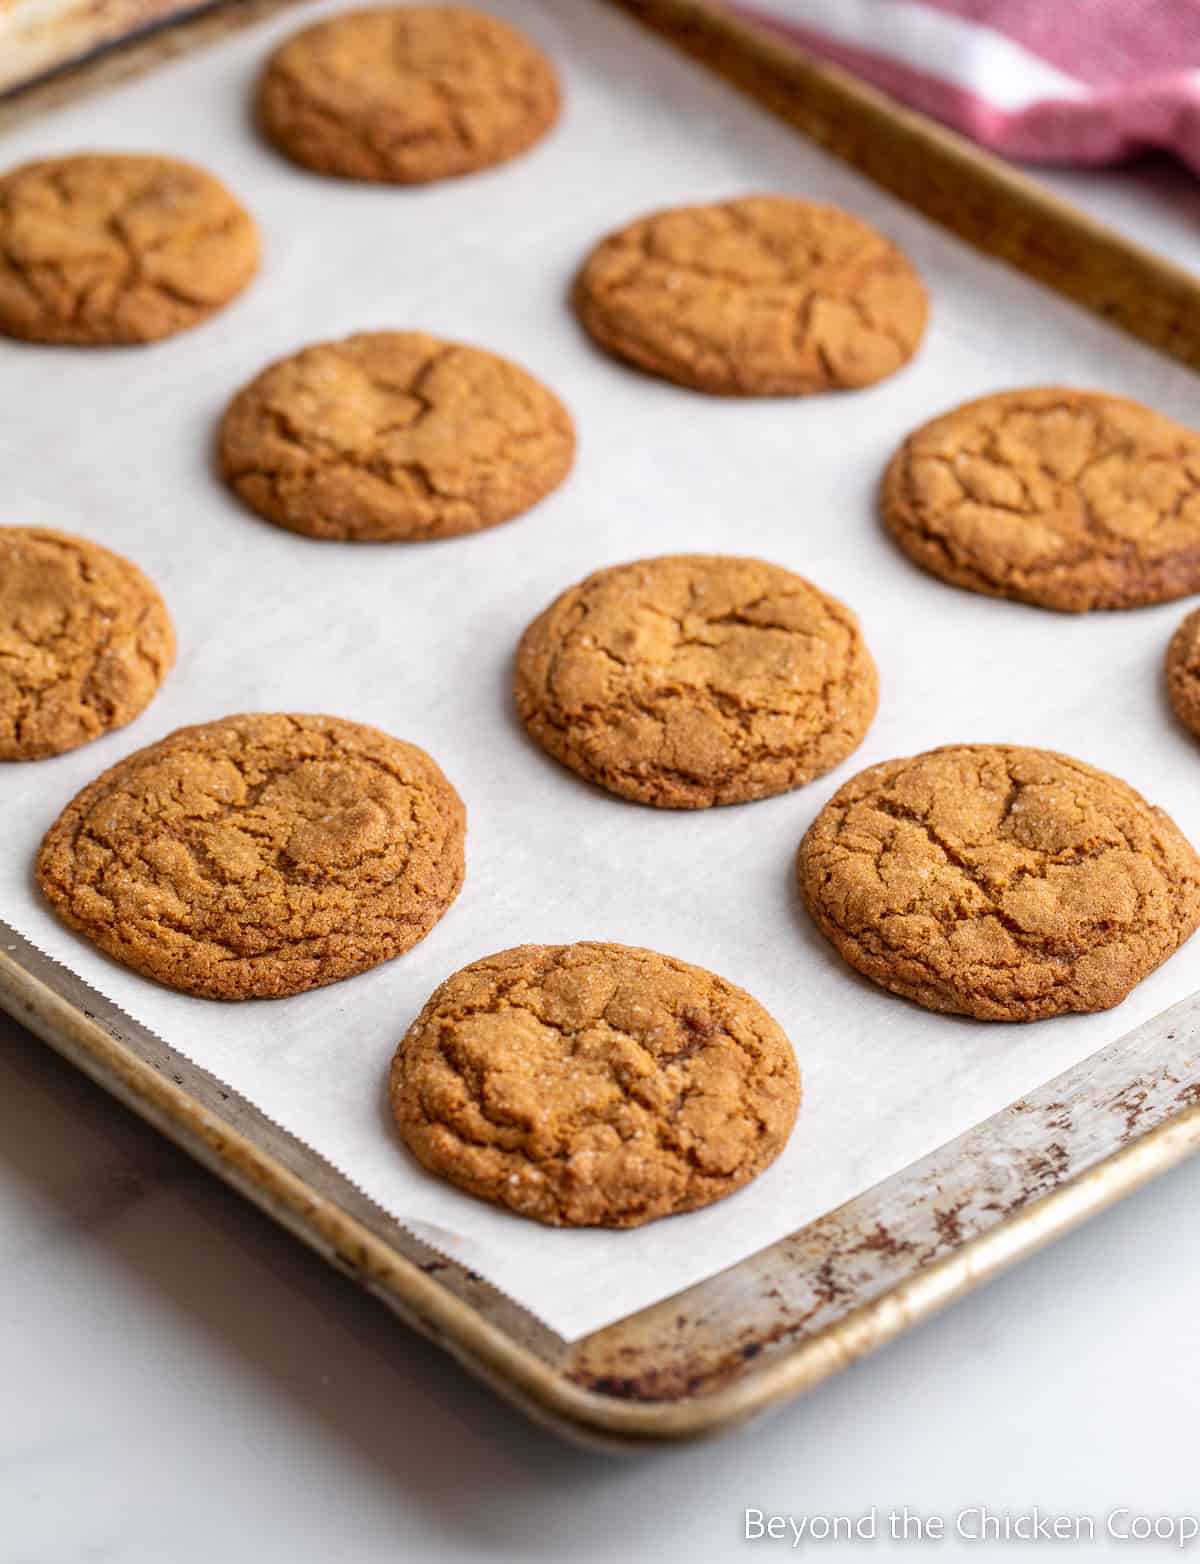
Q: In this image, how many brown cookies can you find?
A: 11